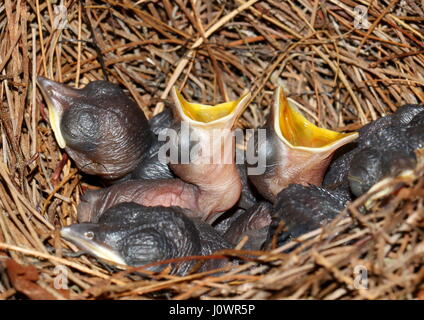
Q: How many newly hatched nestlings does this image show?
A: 5